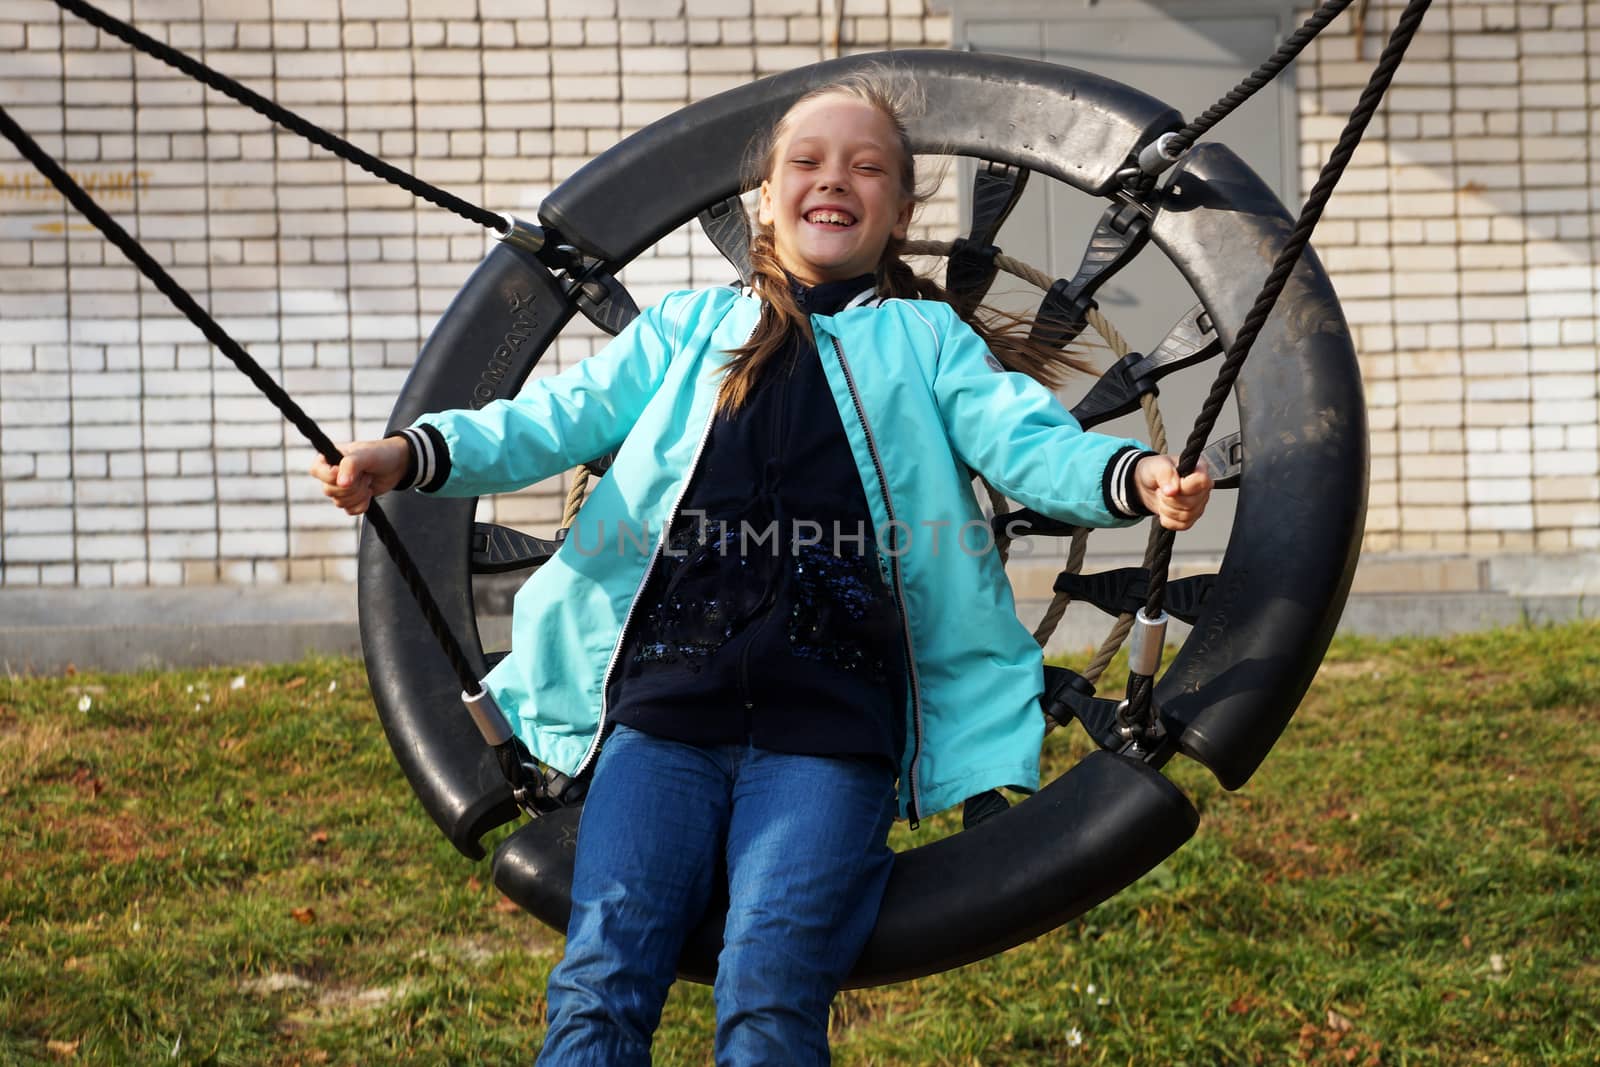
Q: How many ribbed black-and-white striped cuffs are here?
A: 2